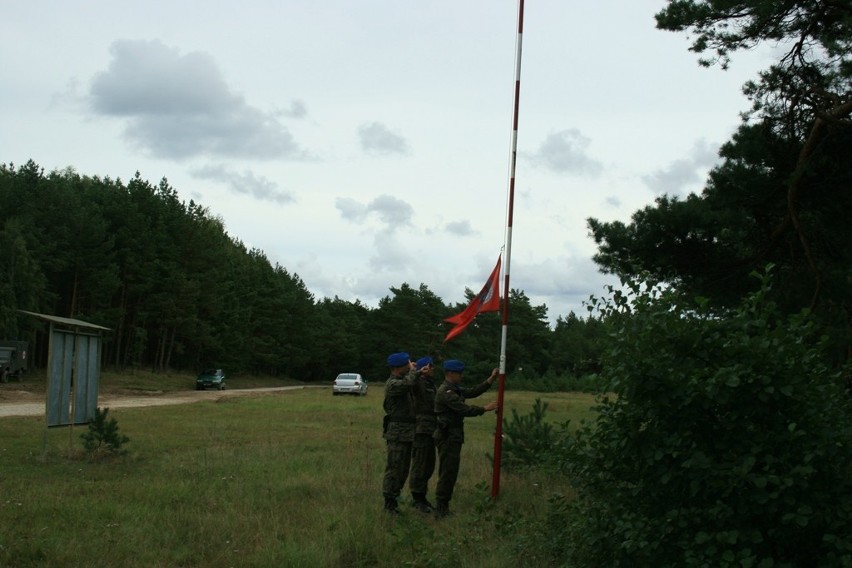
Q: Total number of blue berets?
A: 3